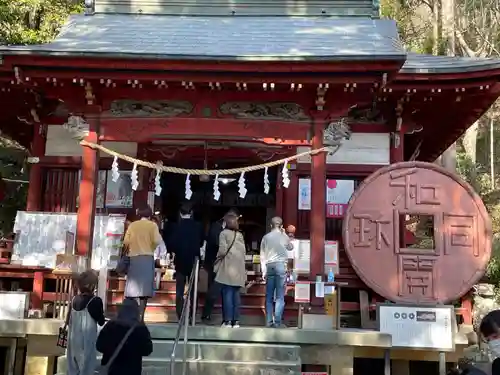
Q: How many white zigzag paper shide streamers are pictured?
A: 8